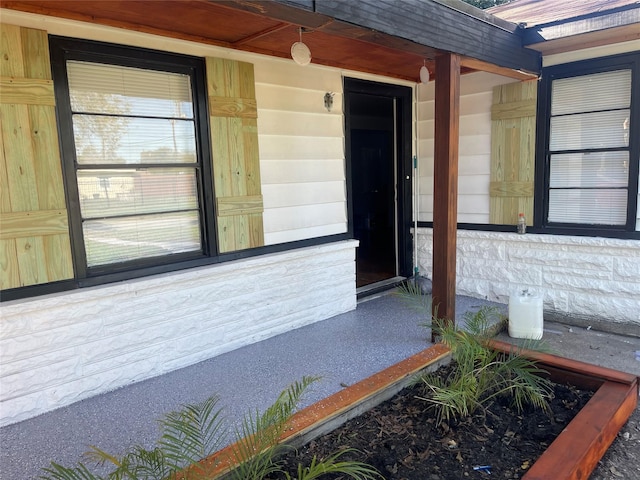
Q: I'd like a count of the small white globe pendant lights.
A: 2